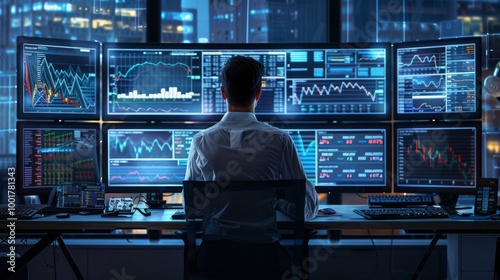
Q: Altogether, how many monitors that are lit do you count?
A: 6